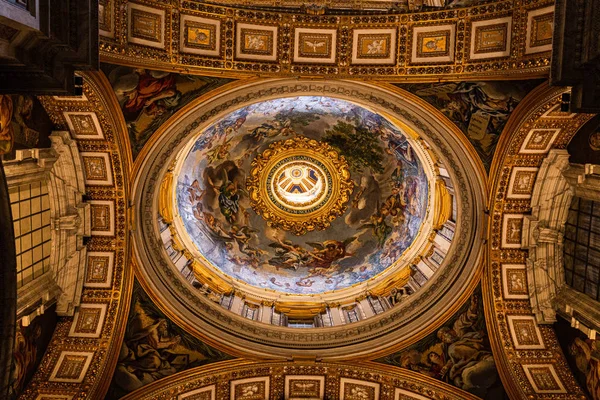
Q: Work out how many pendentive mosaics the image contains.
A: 4